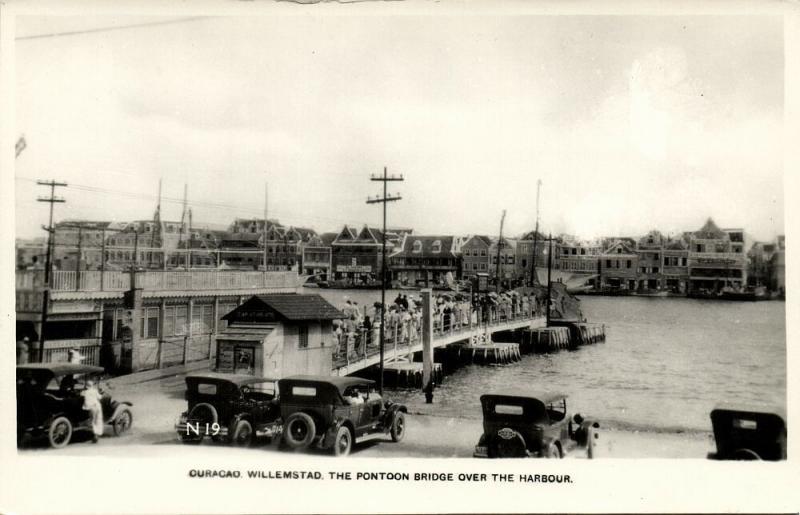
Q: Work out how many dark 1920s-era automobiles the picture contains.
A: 5